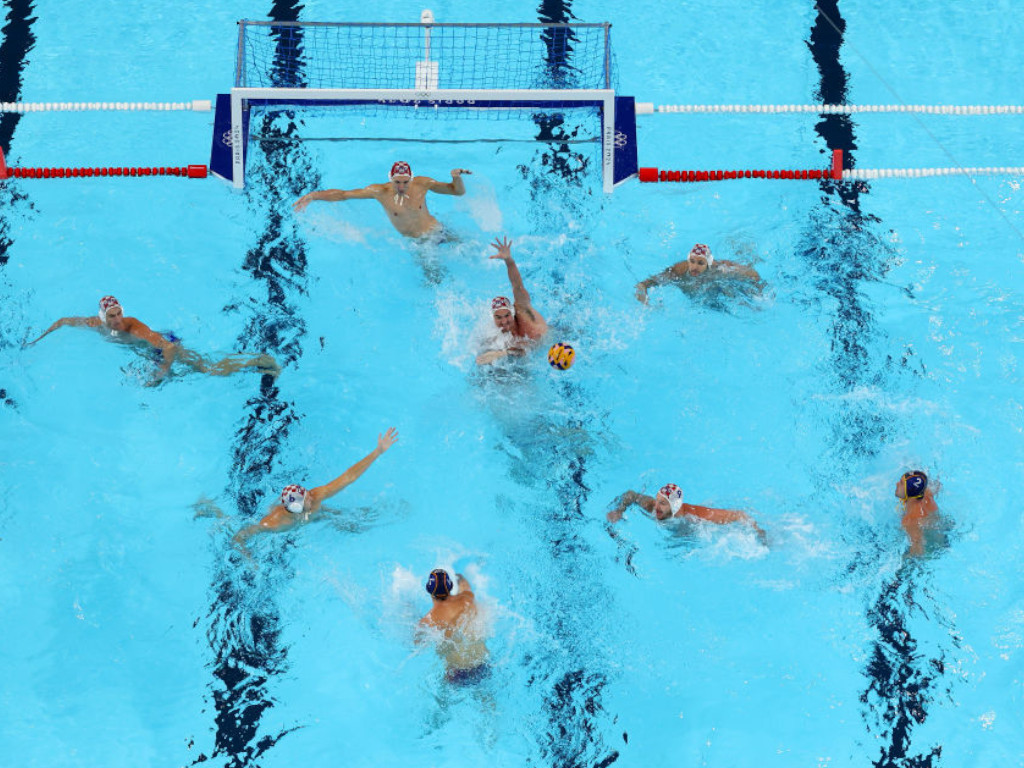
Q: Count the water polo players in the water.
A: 8